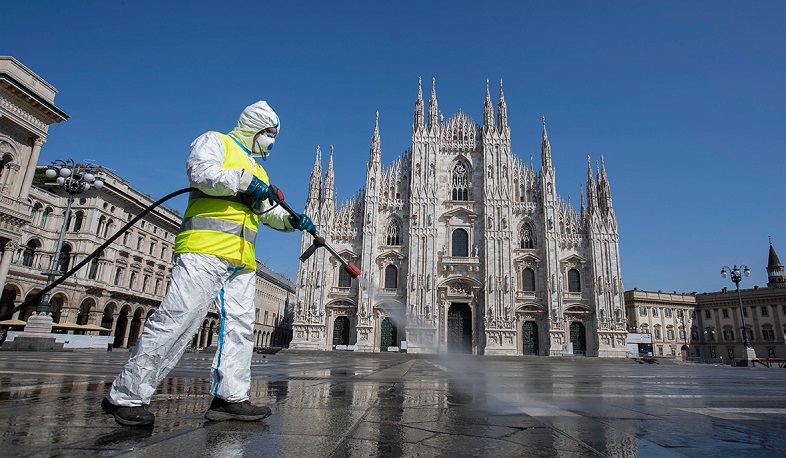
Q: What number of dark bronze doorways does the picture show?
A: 5